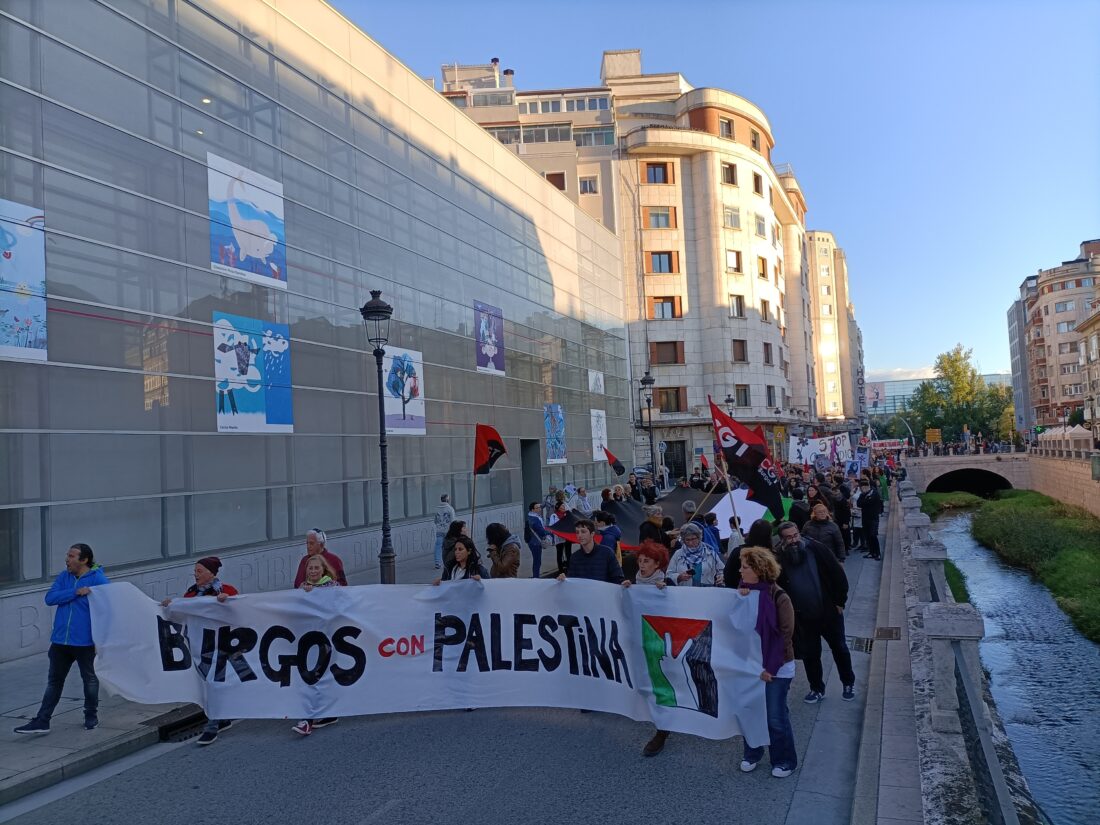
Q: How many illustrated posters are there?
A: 8